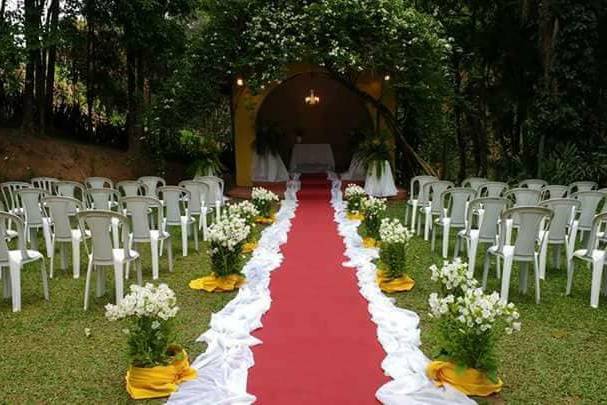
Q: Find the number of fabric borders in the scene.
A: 2